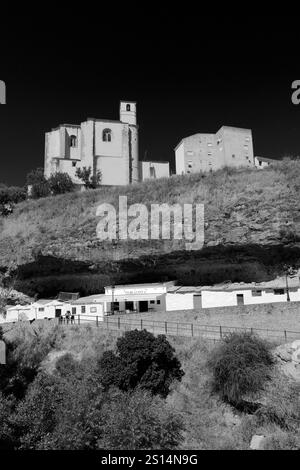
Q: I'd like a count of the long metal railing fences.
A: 1